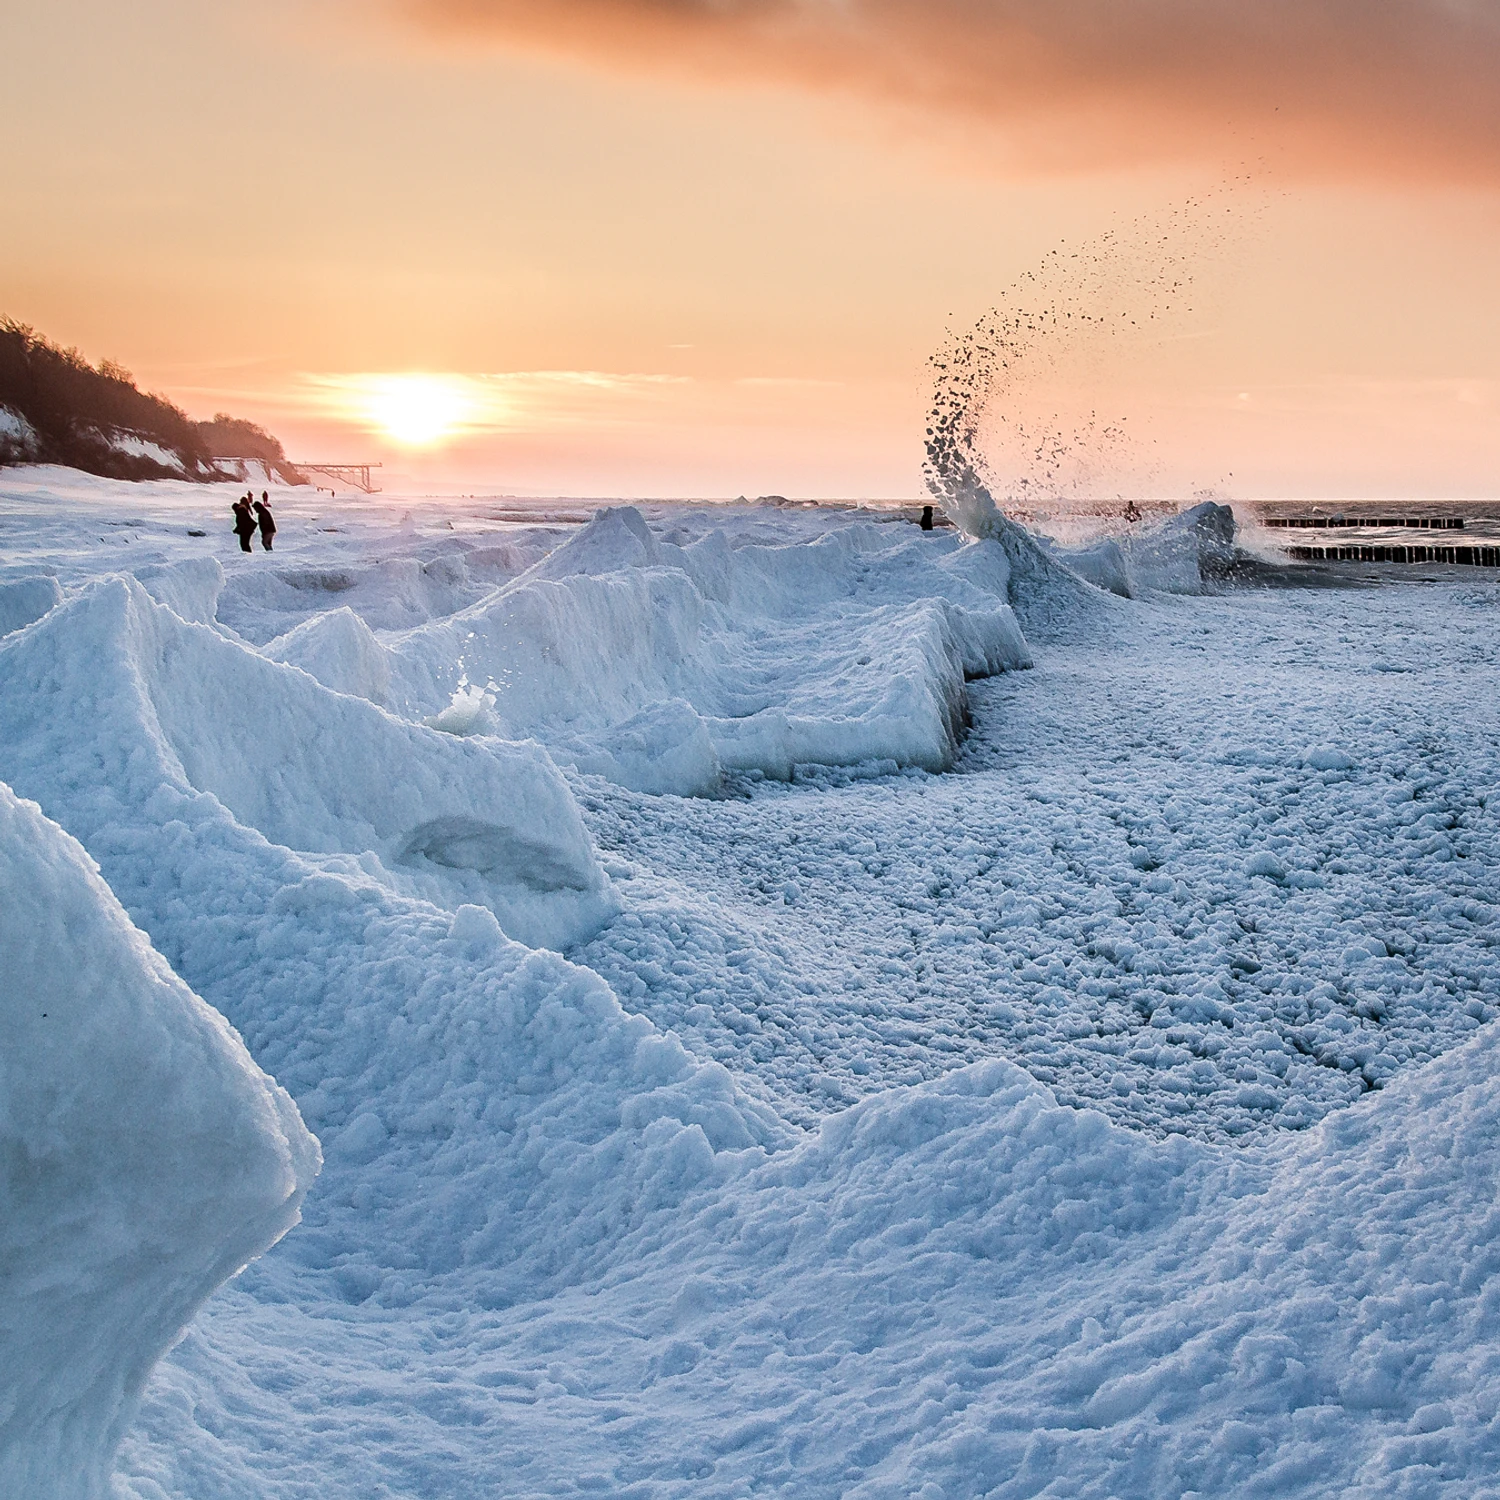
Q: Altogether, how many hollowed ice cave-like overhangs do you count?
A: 1